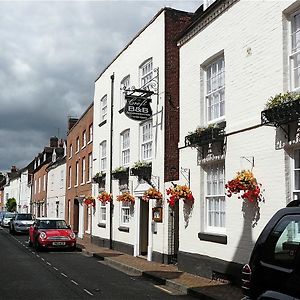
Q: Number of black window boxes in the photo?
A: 5